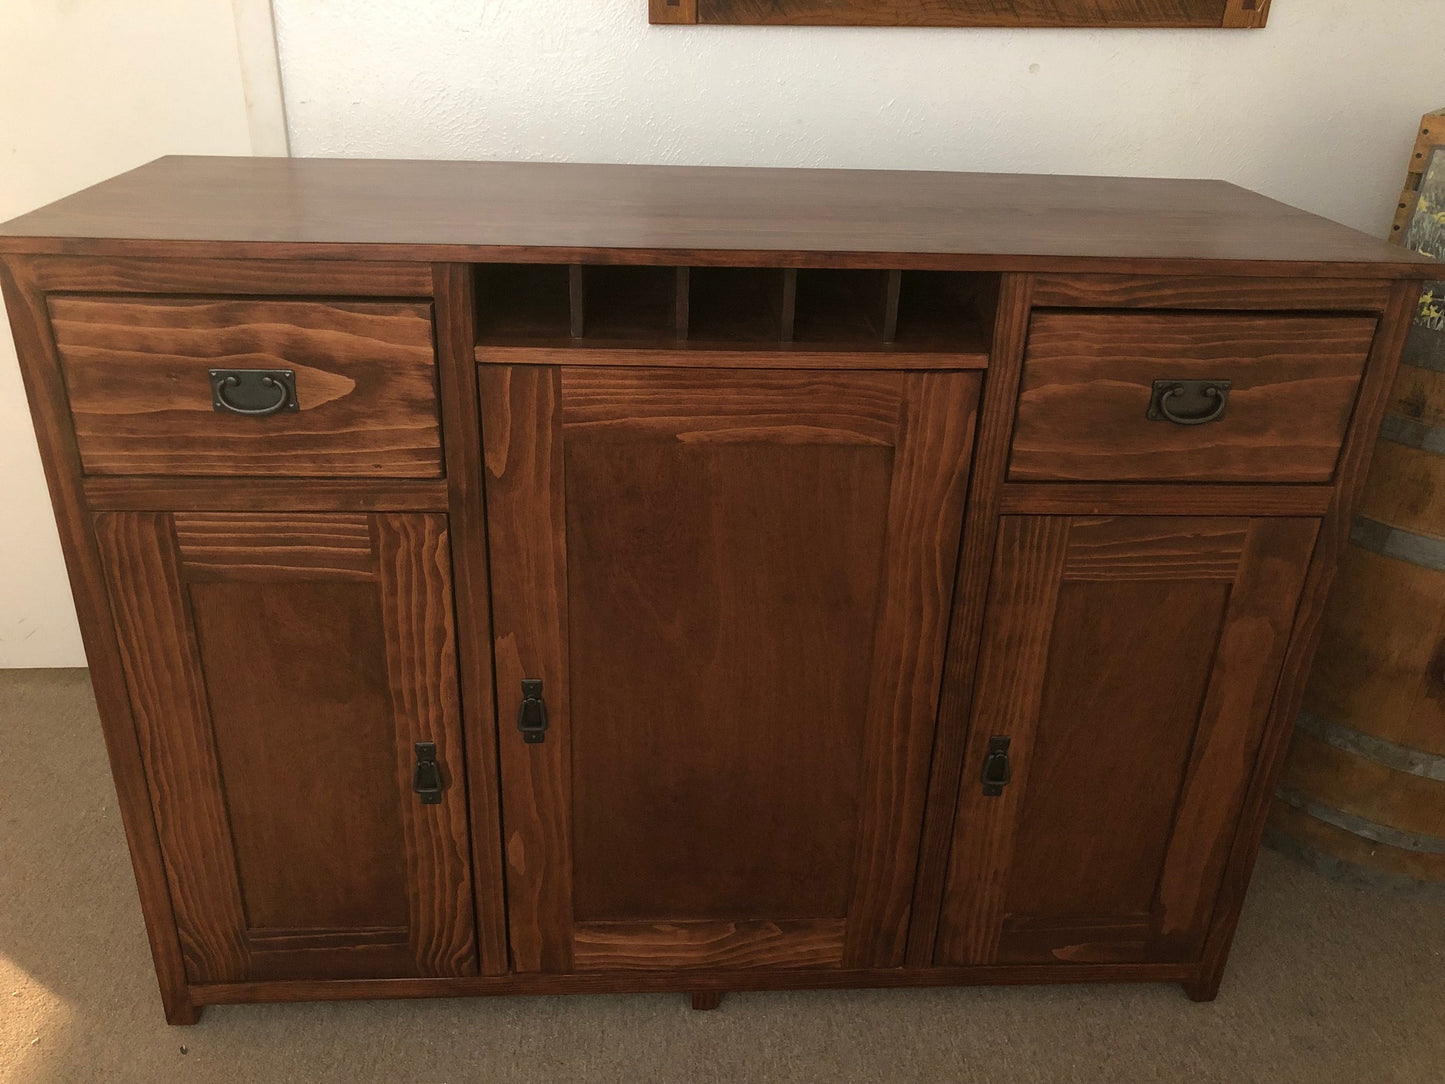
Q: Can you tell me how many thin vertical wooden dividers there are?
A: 4